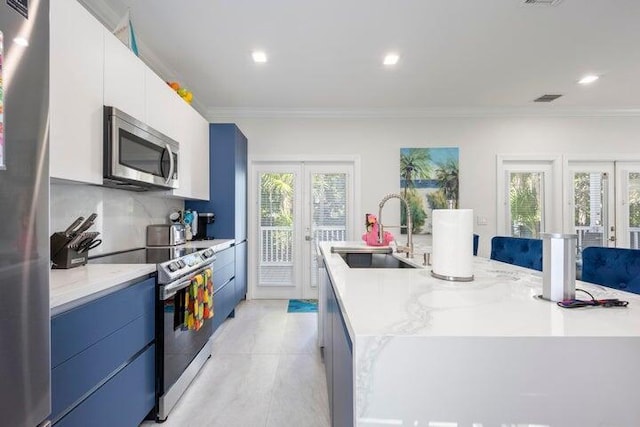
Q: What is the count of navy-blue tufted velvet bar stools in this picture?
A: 3